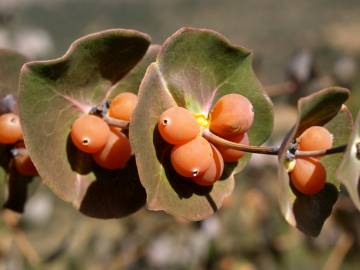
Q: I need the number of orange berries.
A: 12